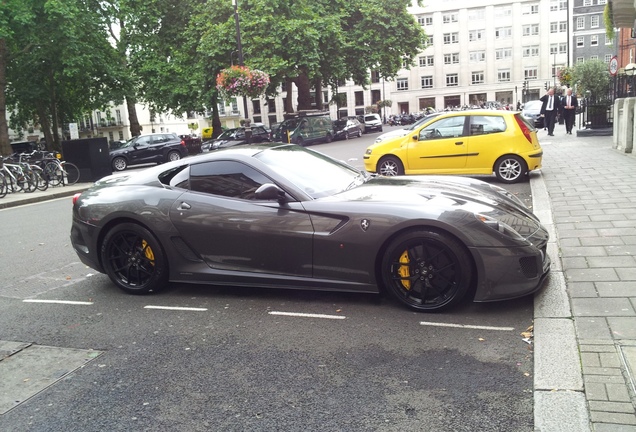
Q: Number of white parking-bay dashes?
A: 4